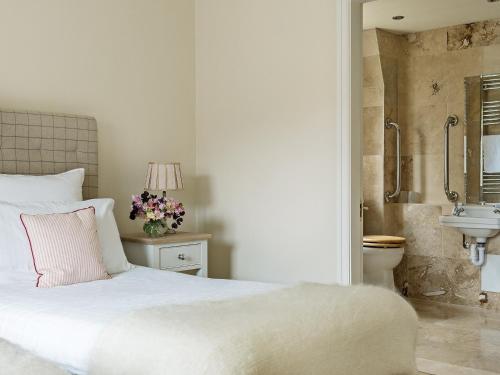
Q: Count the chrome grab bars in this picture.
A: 2